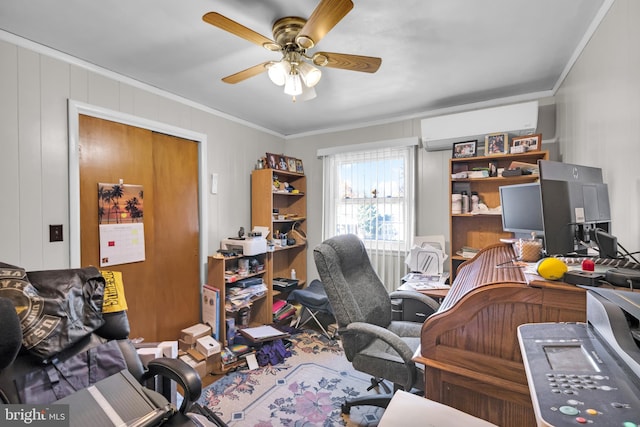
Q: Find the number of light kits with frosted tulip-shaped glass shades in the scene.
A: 1